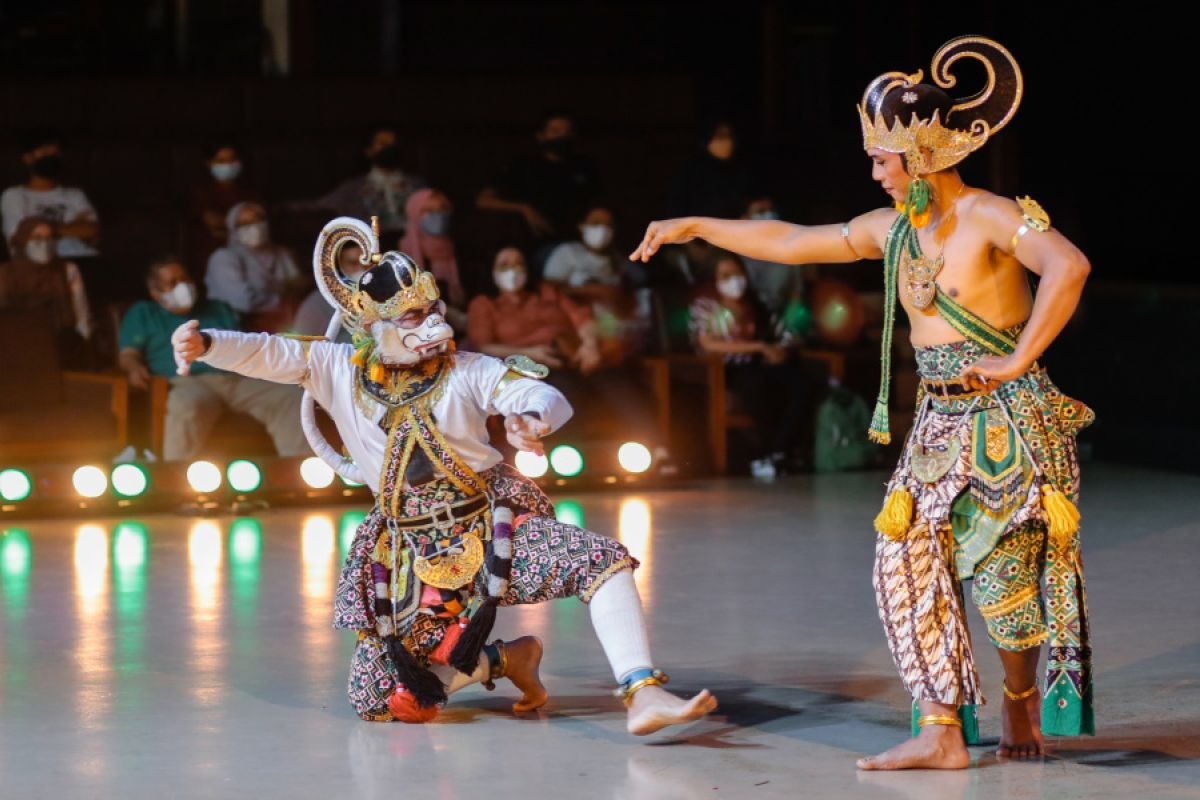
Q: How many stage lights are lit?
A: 10